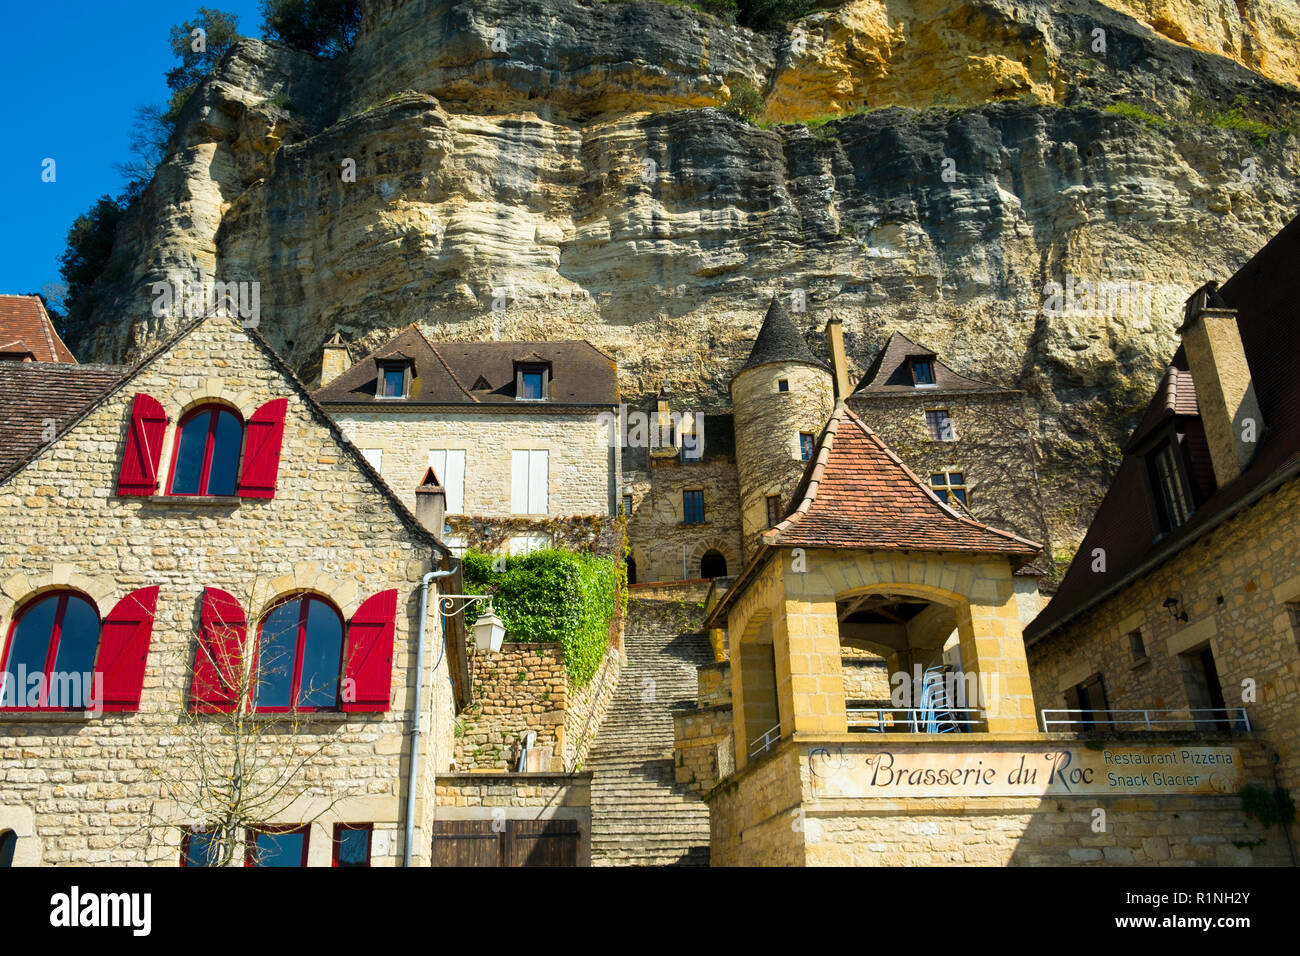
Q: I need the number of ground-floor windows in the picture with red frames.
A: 3